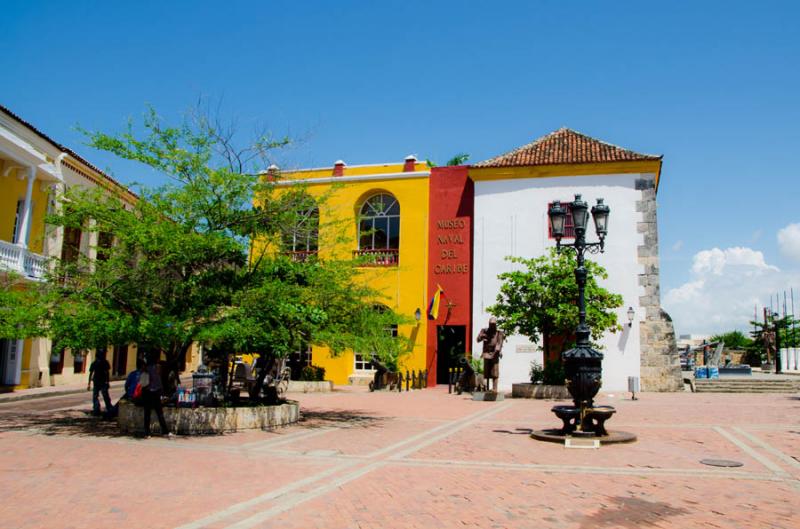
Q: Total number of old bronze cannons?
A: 2